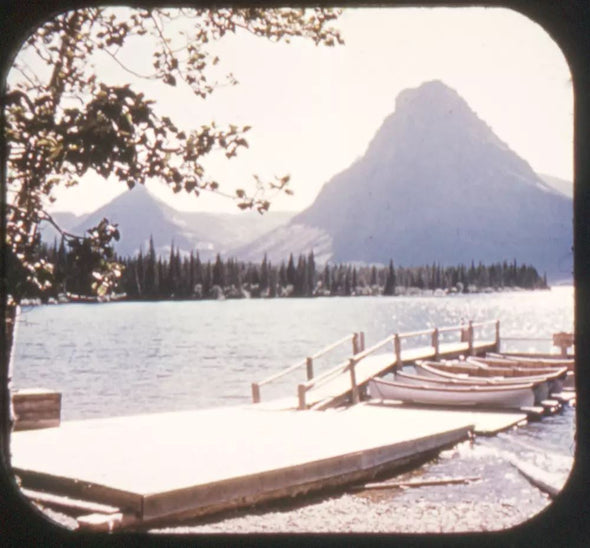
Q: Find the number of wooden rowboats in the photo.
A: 5